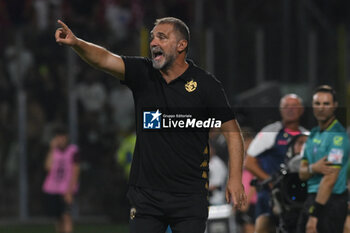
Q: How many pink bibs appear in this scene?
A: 2